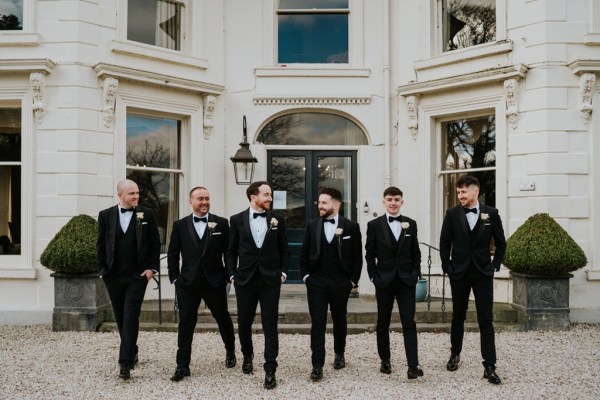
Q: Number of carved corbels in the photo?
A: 6